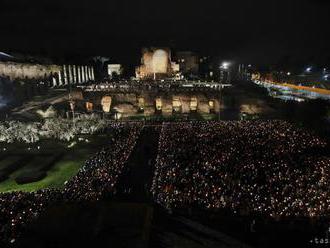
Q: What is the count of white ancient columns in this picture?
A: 10